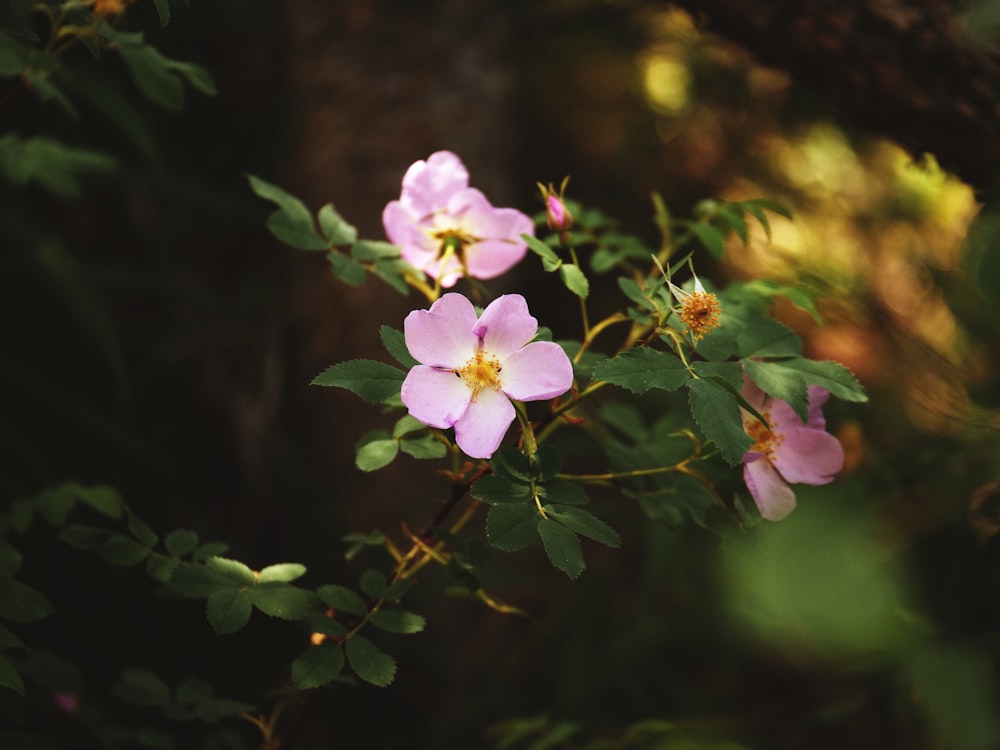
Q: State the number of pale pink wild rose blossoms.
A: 3